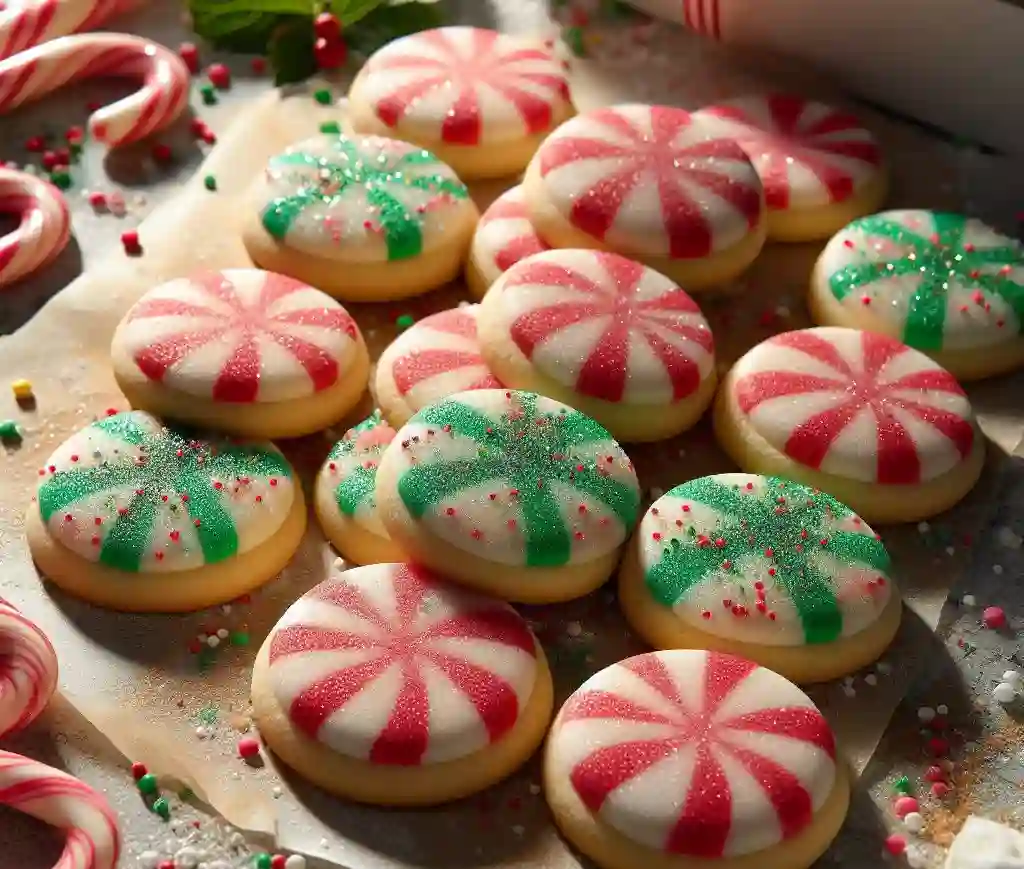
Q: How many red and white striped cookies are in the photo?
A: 10